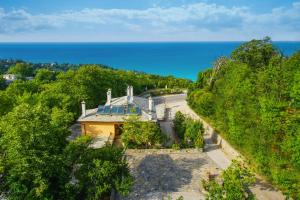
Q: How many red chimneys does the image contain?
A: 0